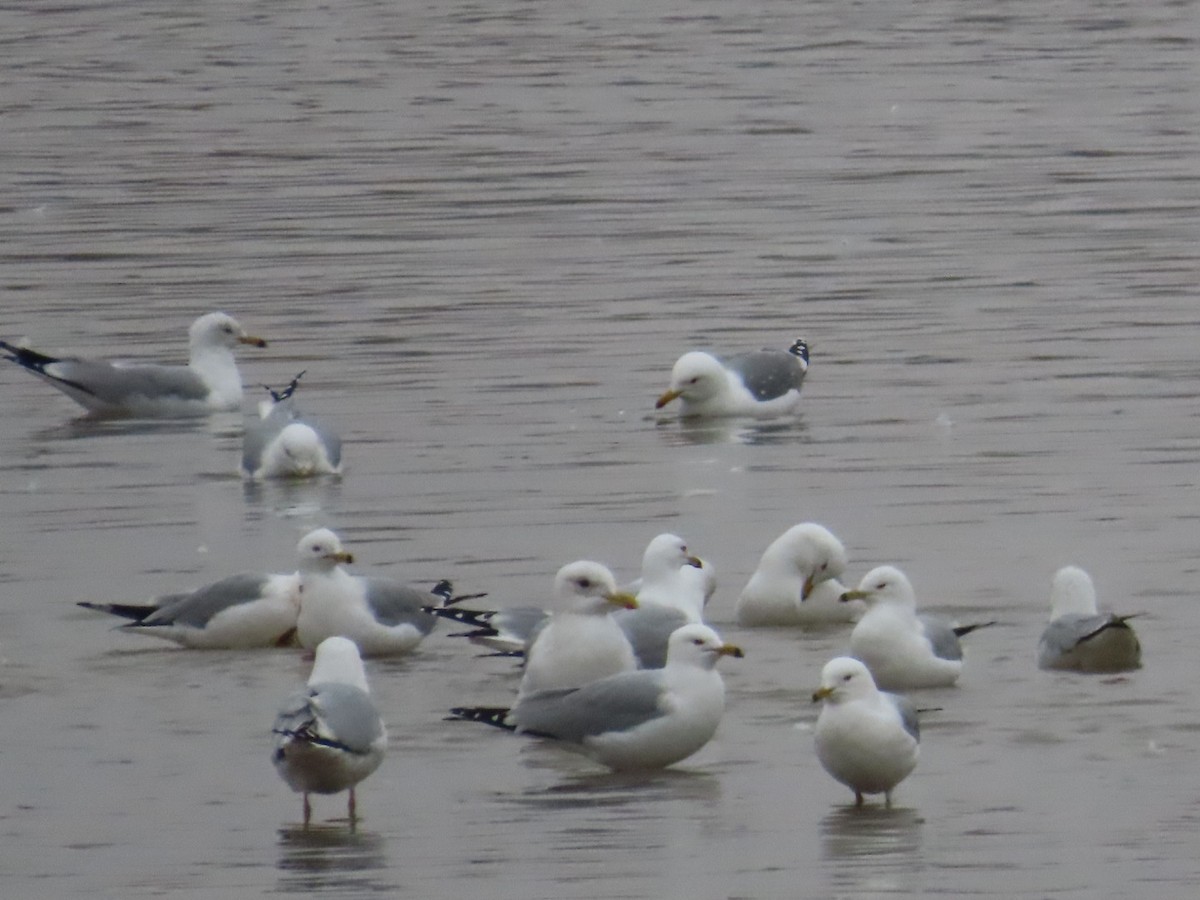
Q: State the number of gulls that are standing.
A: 2